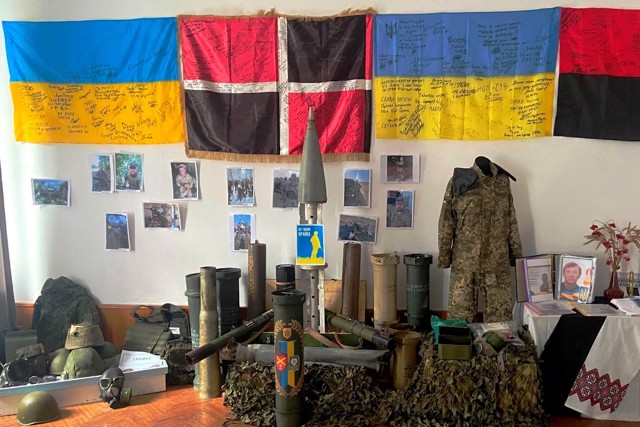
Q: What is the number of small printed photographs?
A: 13